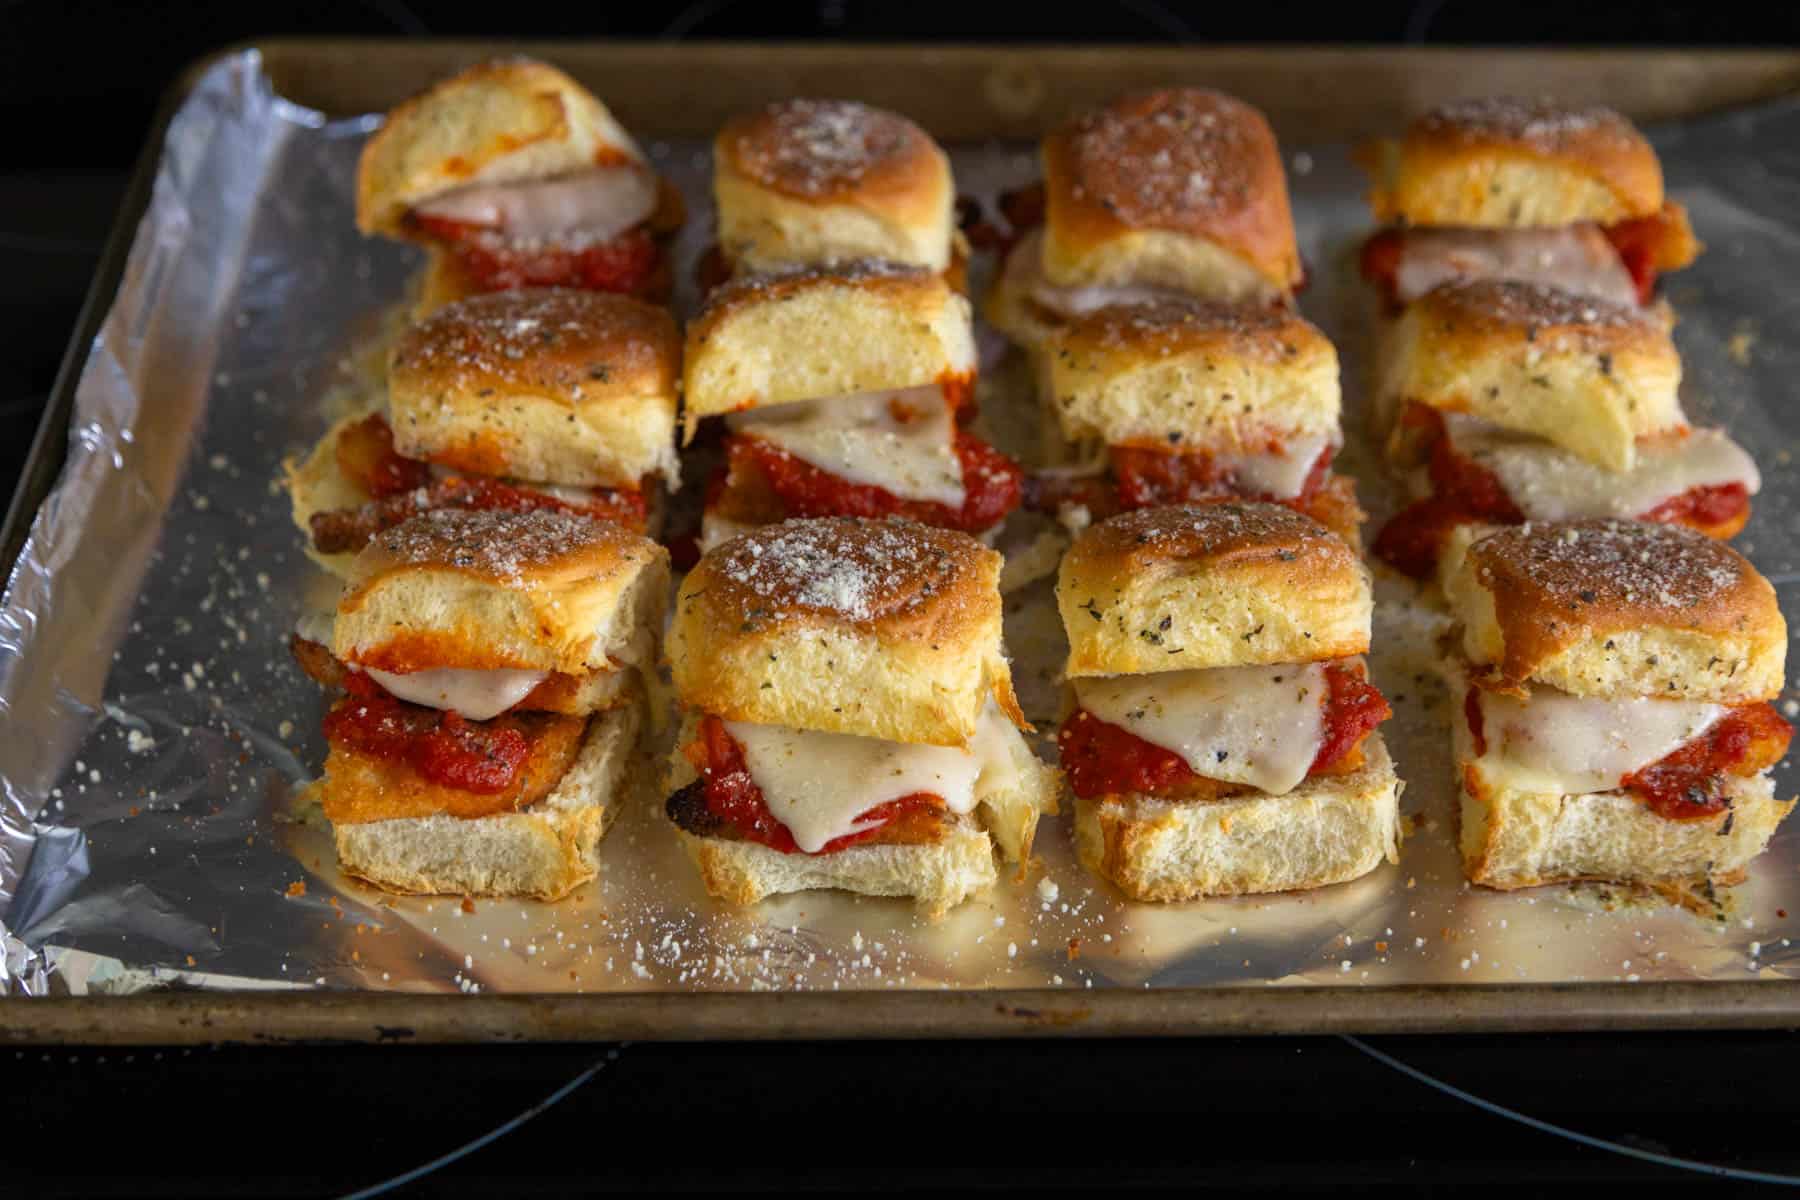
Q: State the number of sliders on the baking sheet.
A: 12